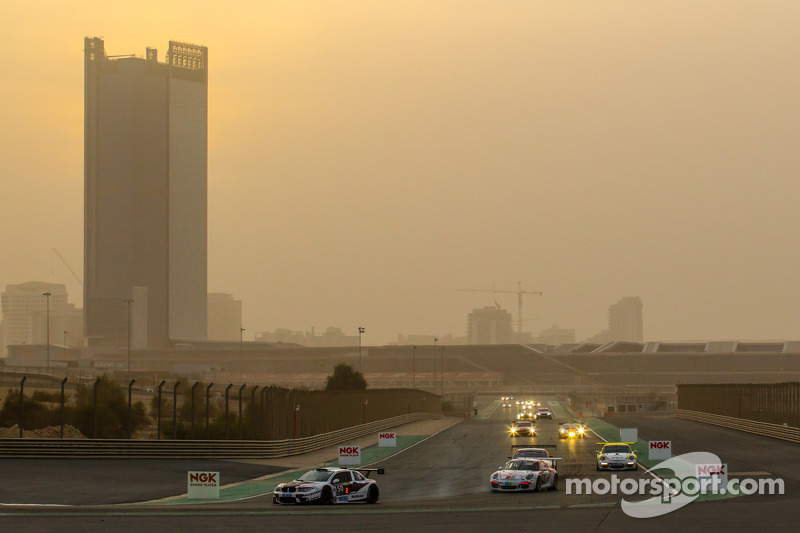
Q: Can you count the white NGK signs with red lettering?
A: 5